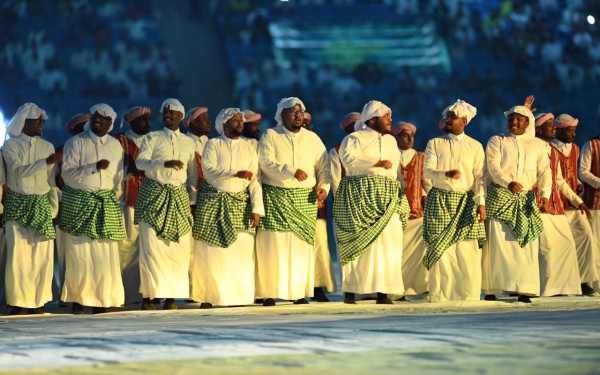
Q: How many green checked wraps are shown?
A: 8